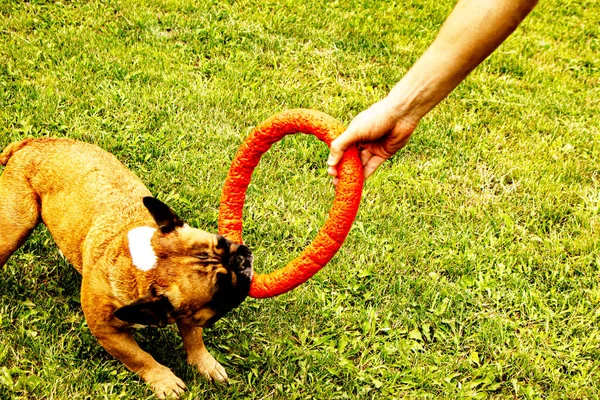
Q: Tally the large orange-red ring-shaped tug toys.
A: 1